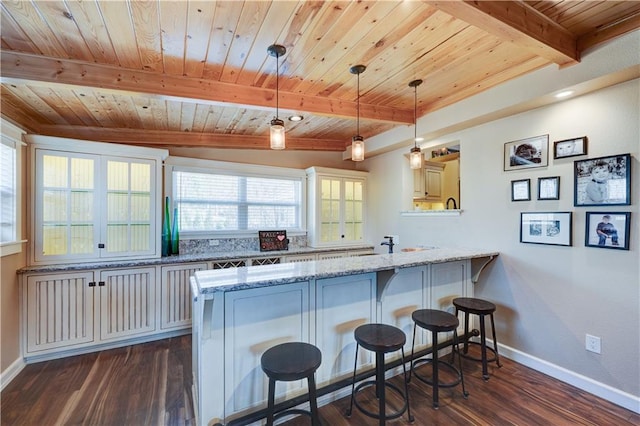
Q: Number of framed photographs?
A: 7